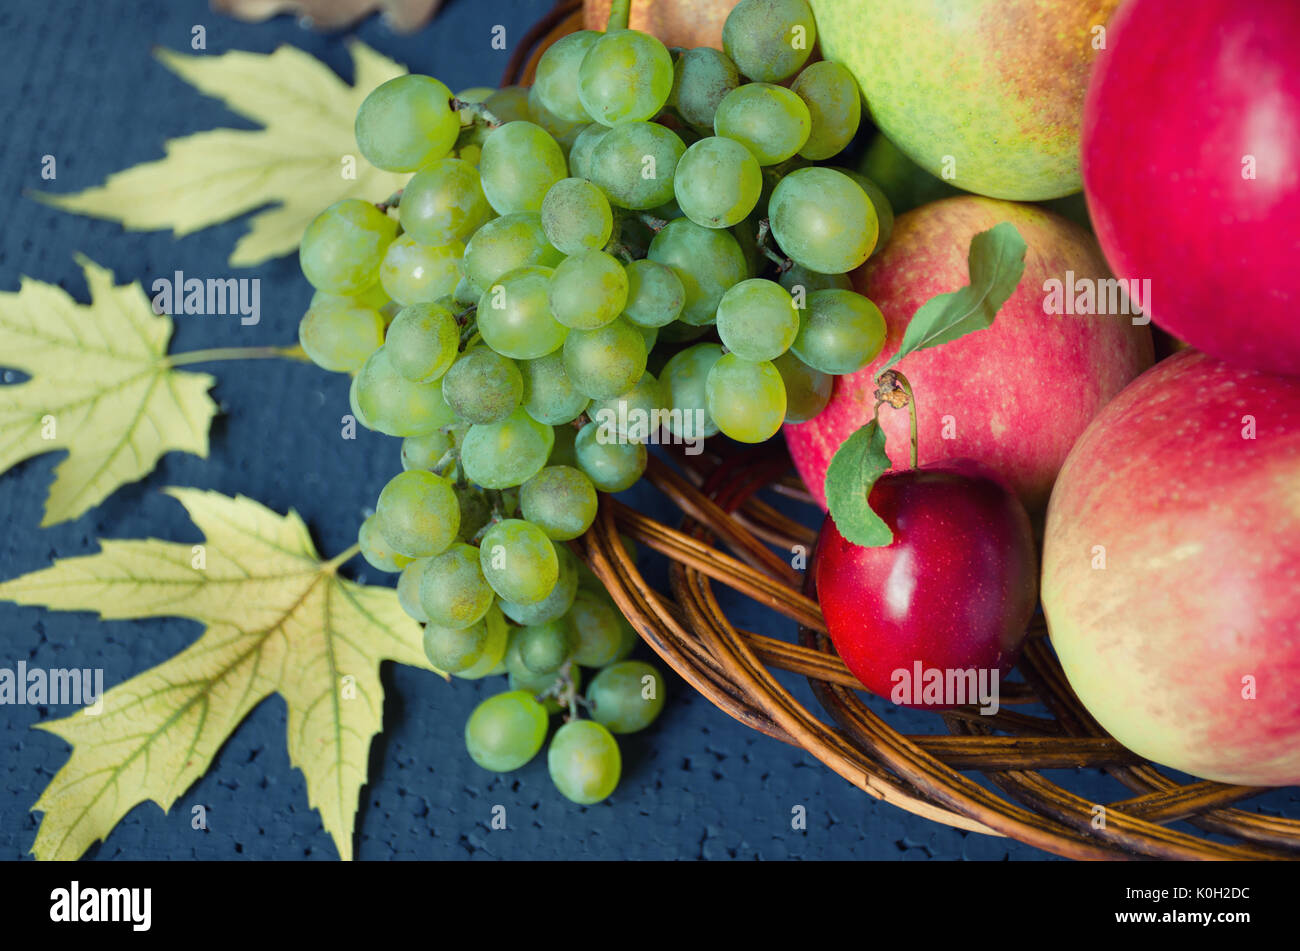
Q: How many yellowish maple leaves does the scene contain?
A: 3